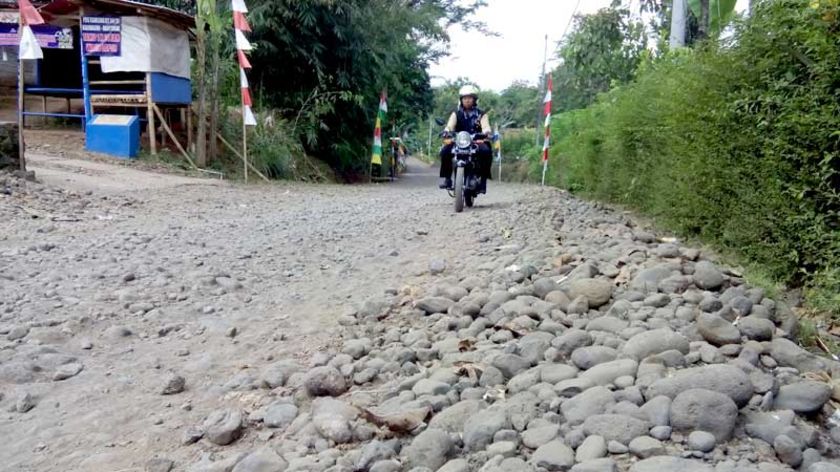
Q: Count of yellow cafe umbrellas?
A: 0